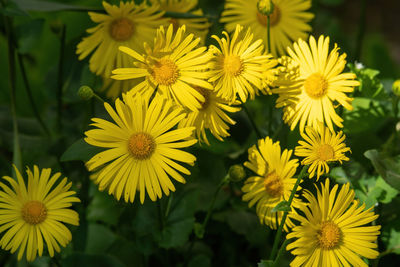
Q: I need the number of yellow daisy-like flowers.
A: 12